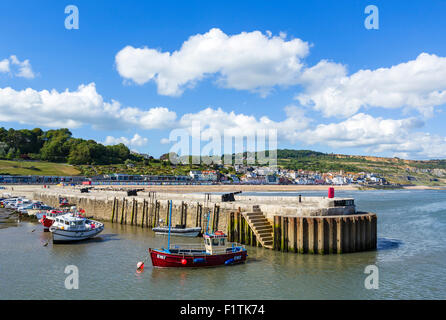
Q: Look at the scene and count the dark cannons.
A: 3